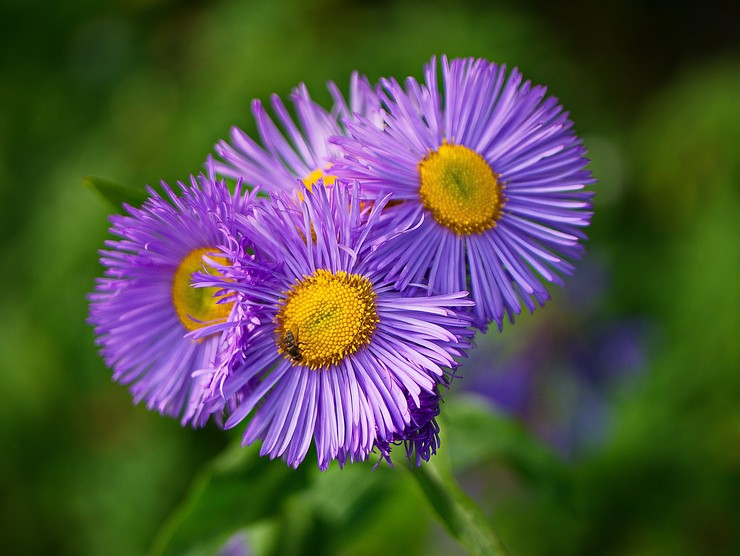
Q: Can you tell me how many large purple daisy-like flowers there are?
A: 4